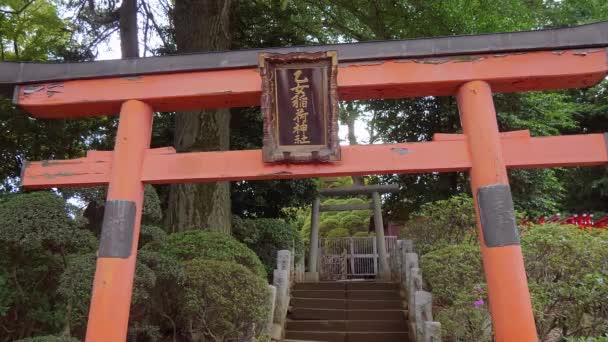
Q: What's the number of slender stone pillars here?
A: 2